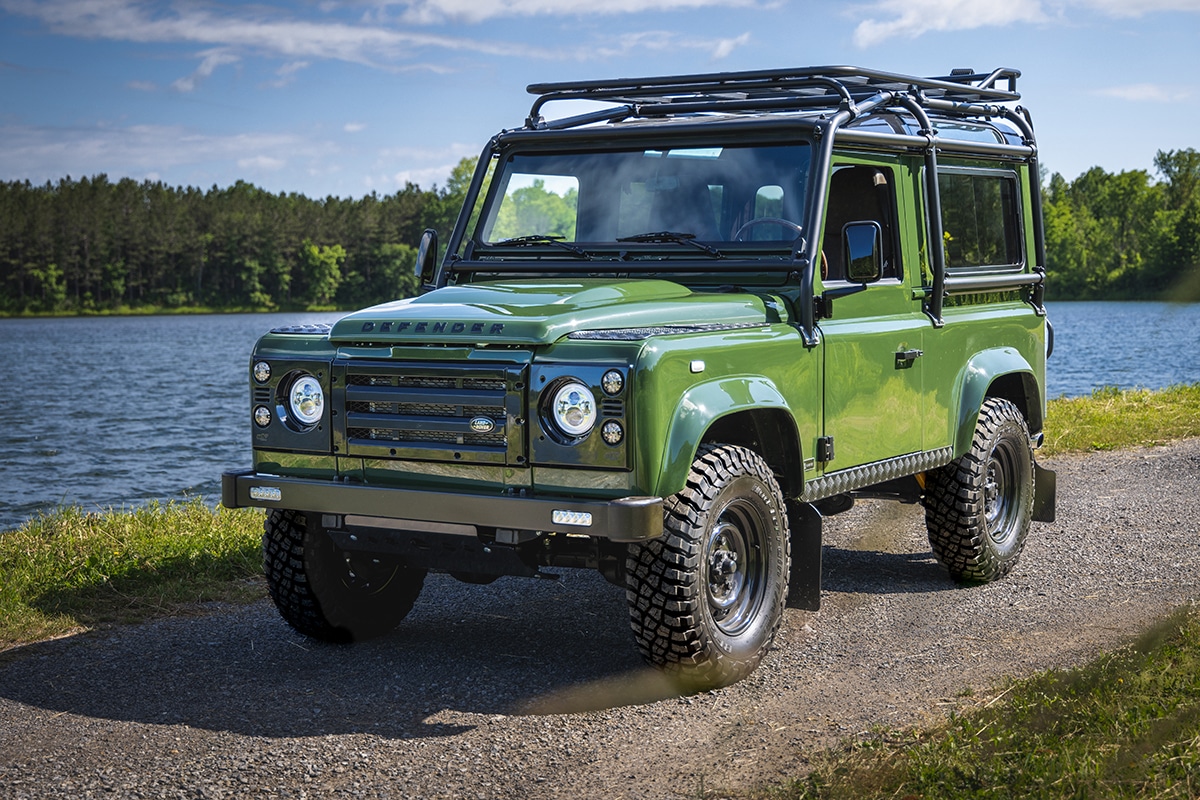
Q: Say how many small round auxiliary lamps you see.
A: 4